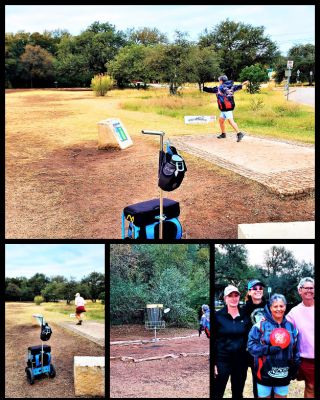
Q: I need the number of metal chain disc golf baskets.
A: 1